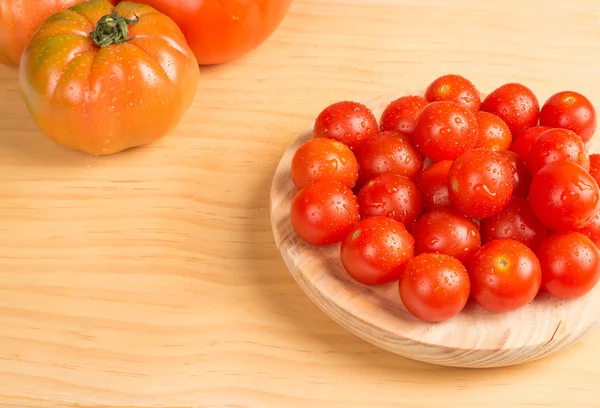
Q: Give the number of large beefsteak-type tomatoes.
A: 3